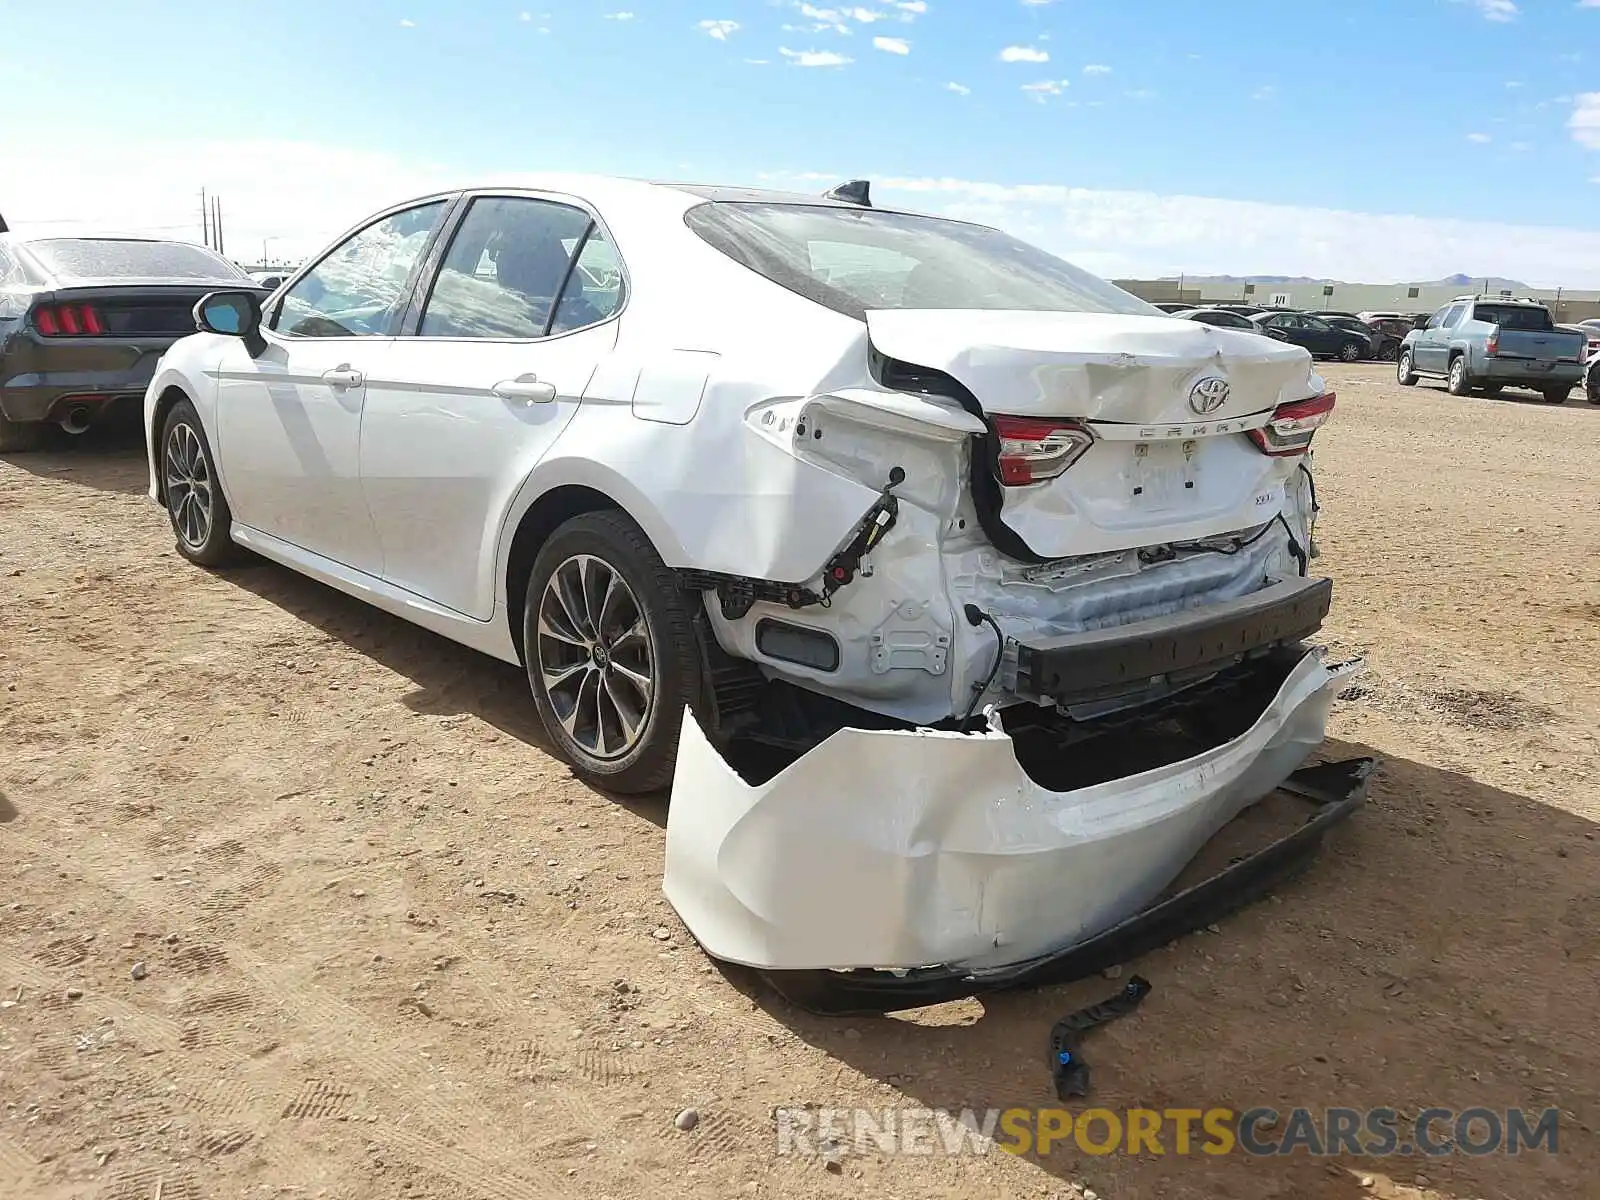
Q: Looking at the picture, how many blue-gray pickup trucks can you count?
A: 1